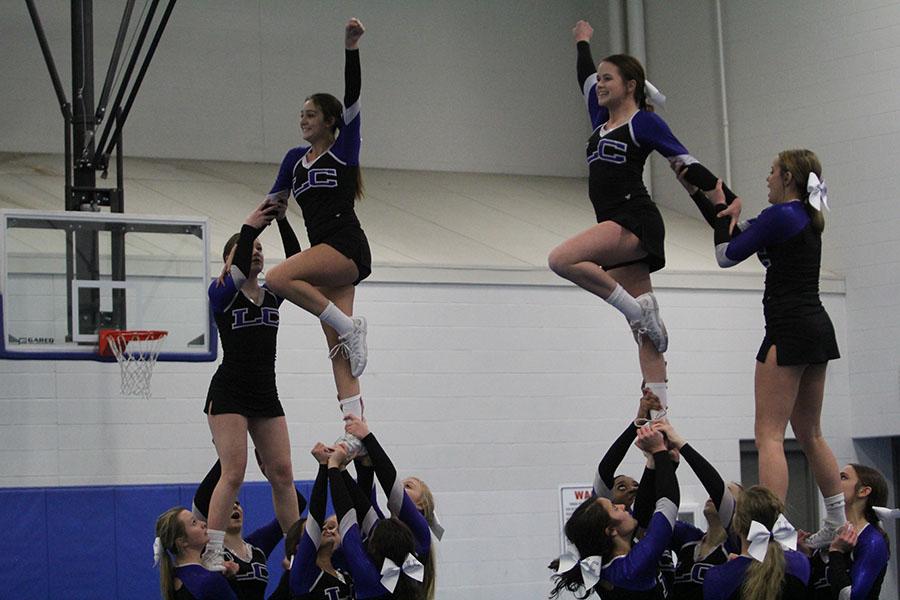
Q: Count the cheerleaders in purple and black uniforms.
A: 15